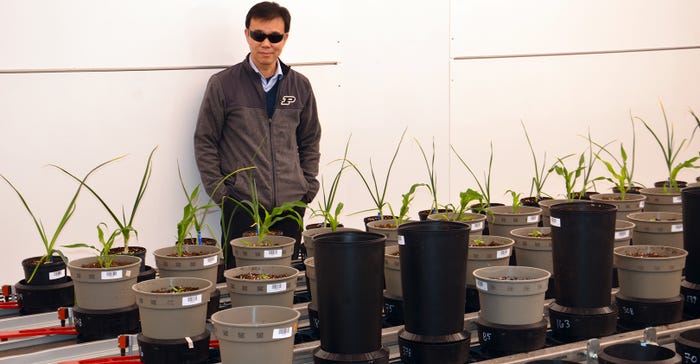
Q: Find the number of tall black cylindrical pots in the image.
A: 4